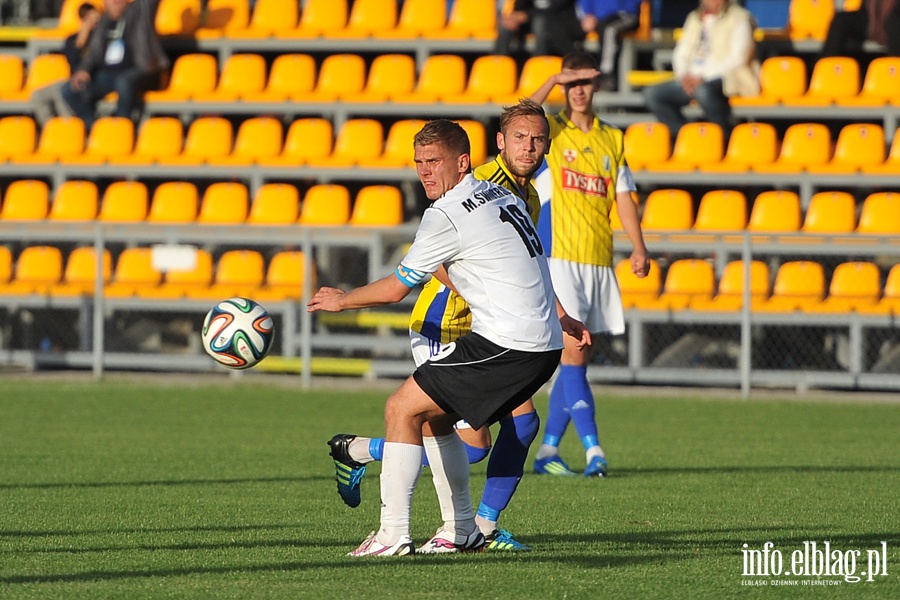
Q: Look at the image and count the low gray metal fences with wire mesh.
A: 1